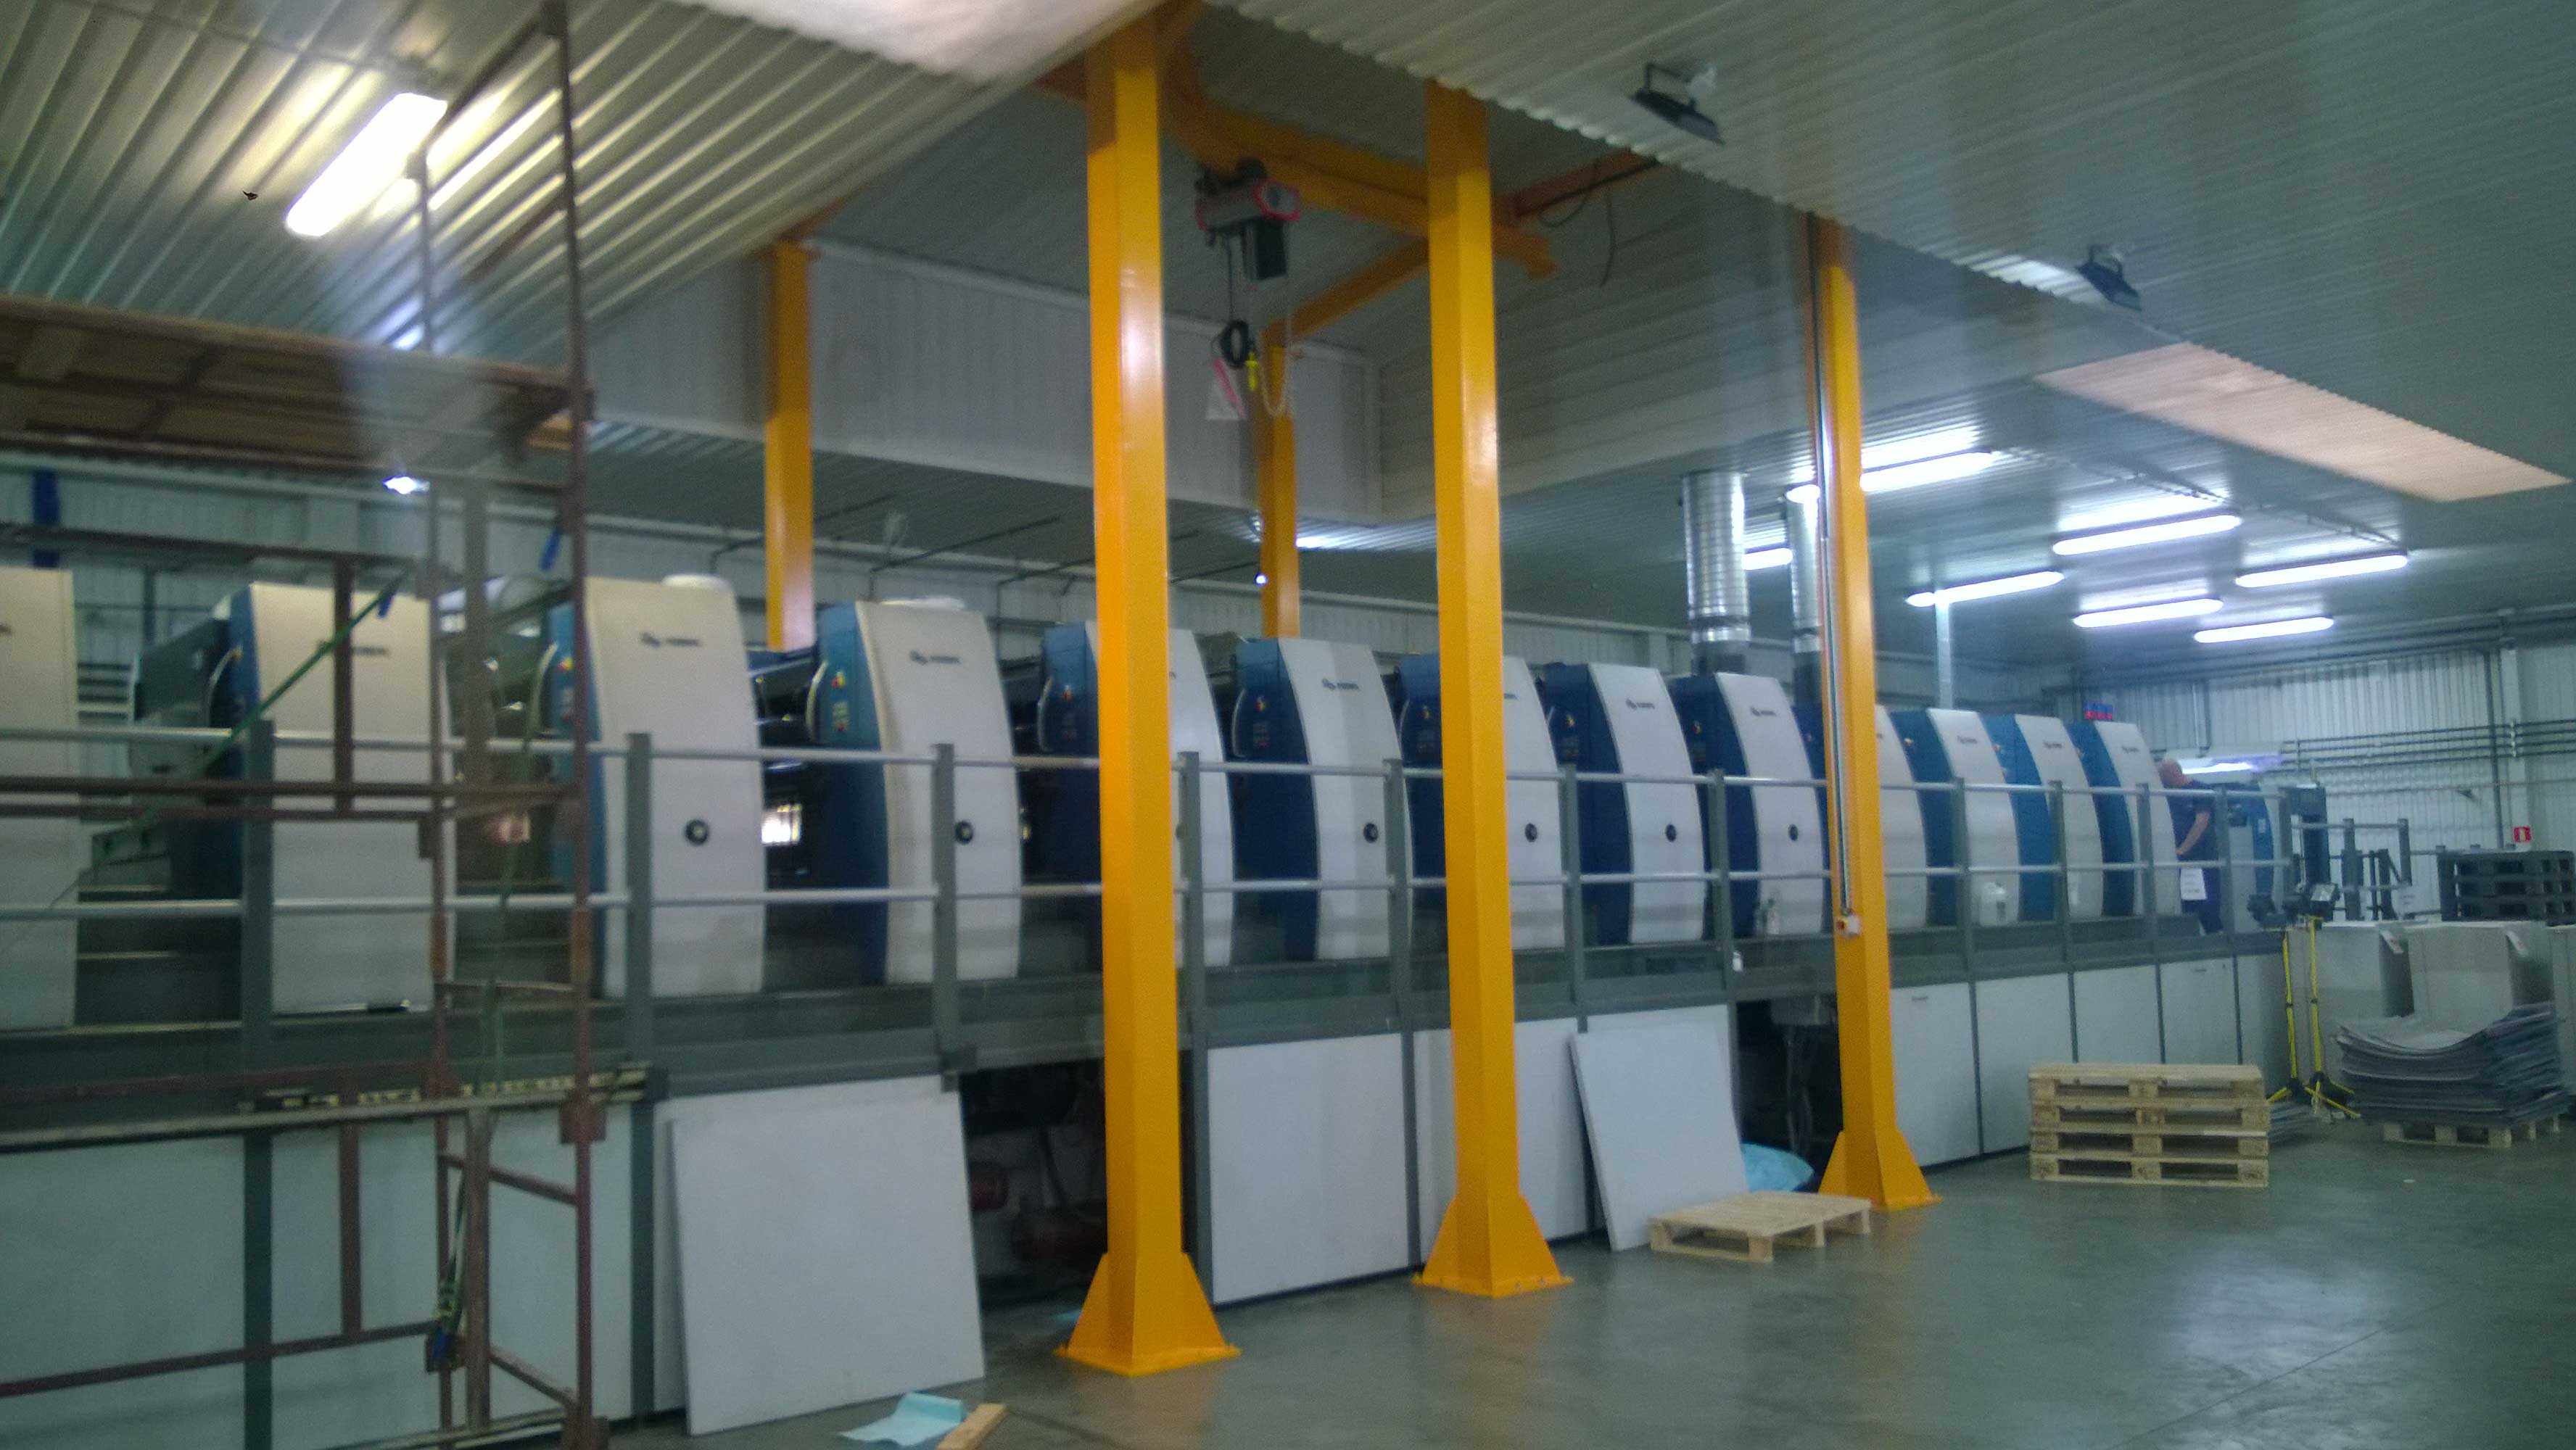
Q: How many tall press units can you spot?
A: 13